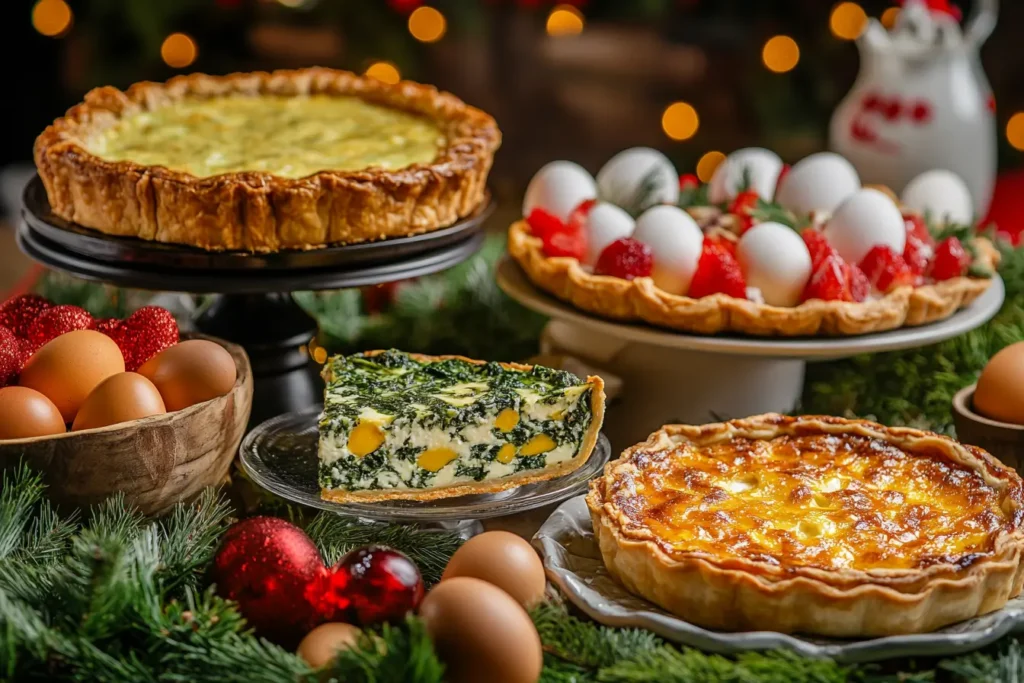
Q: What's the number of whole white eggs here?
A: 9